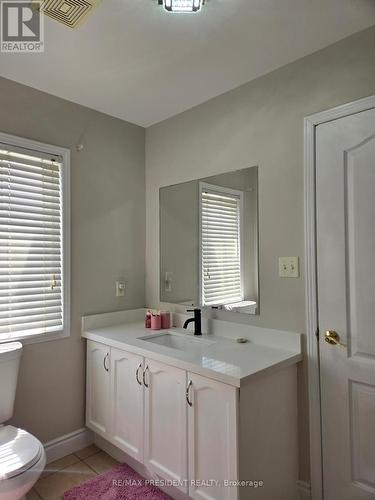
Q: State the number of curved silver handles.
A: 4